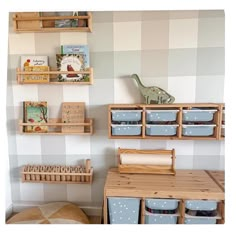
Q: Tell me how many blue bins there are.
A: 11